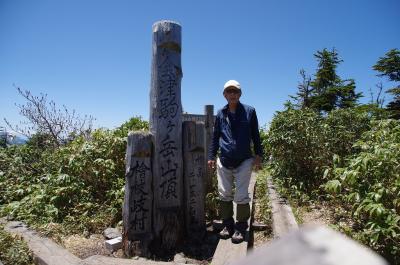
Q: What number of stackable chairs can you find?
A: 0